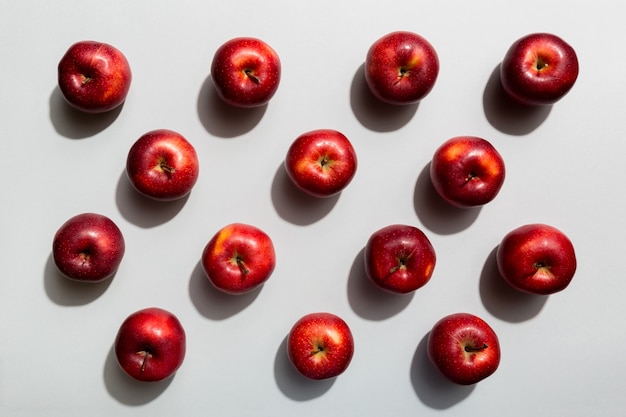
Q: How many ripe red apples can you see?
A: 14